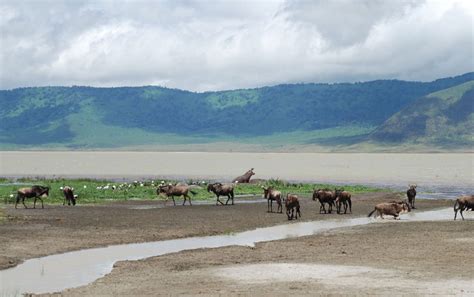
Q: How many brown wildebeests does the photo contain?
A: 11